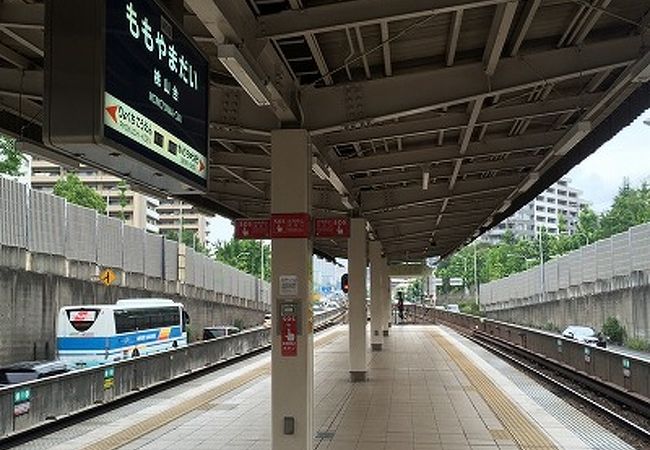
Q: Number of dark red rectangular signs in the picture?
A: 4